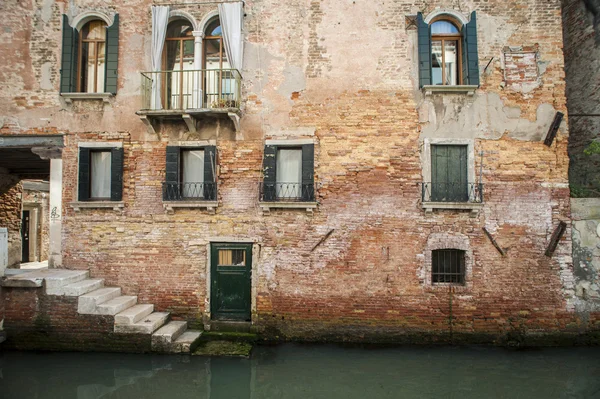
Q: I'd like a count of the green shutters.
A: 12